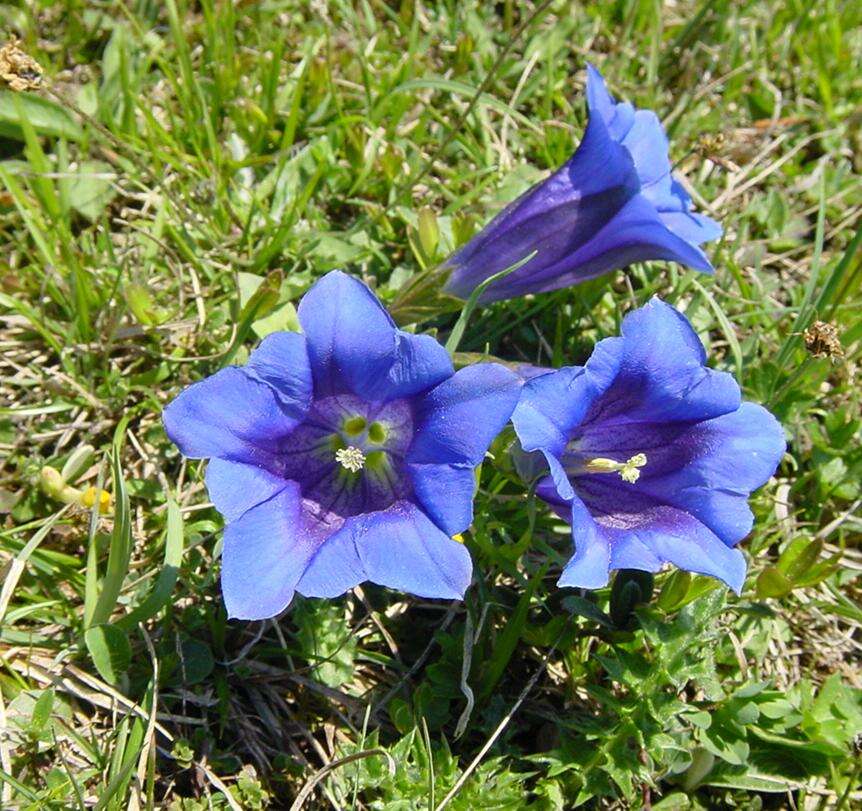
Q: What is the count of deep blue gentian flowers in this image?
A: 3